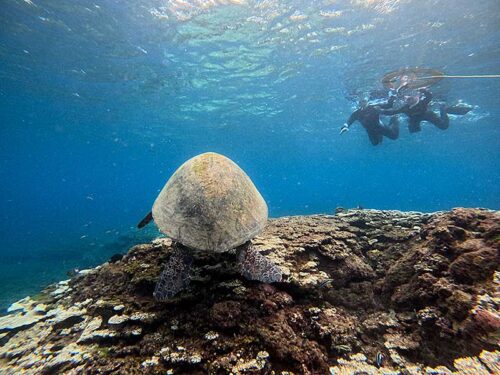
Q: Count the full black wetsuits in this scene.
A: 2